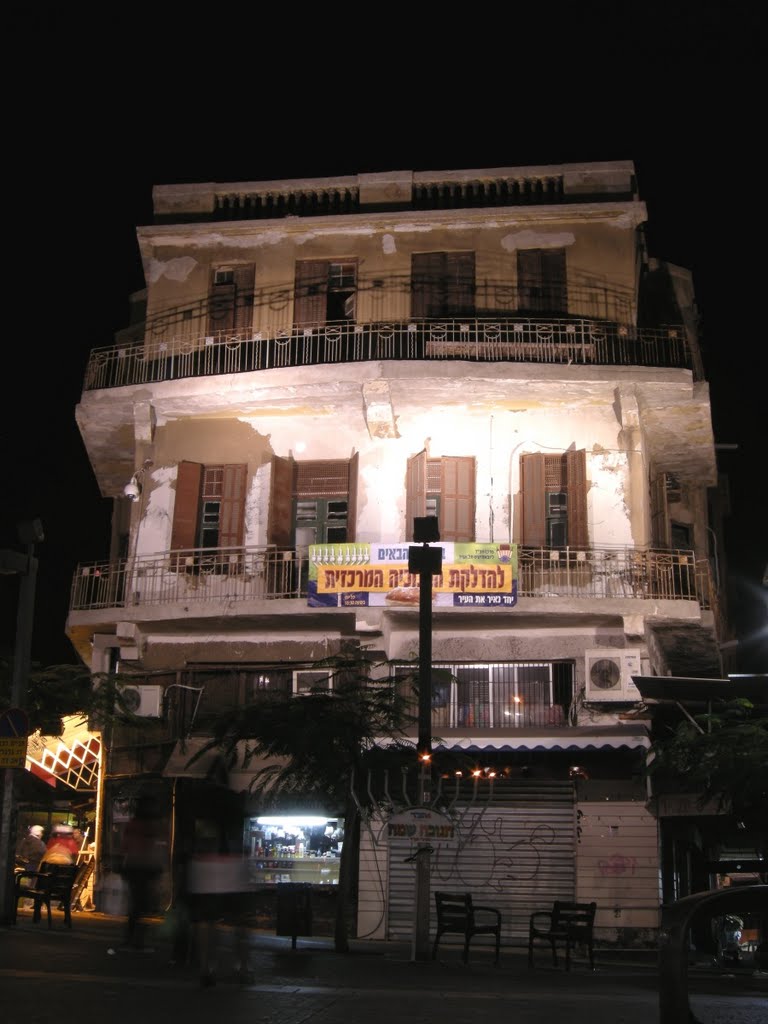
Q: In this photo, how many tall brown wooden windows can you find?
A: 8